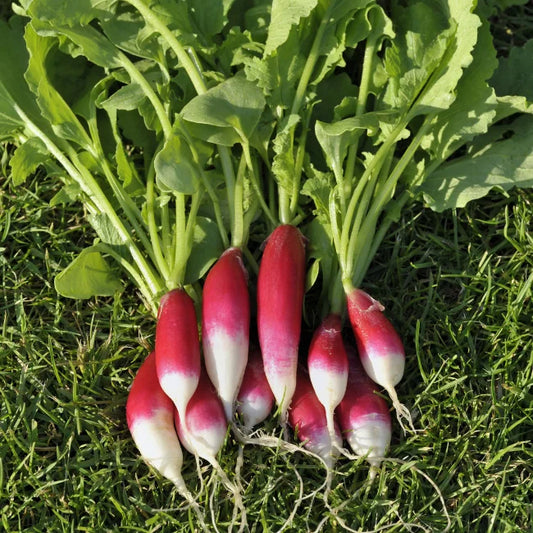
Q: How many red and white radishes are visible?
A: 10